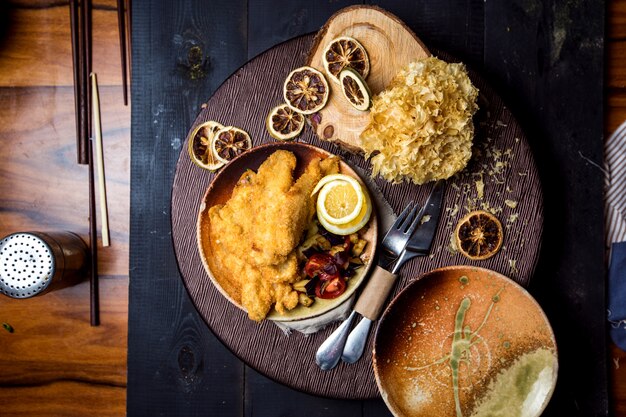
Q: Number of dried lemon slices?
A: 7